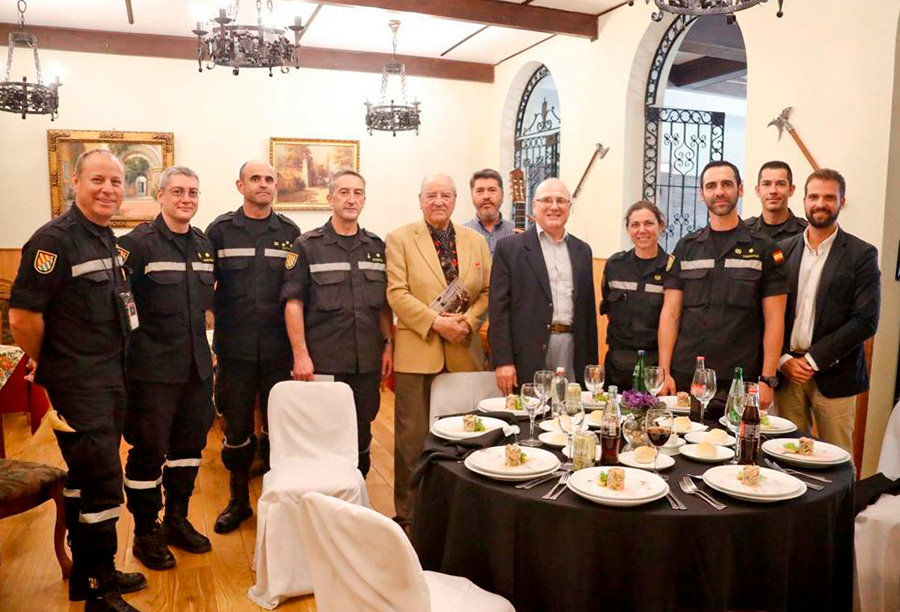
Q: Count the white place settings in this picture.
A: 9